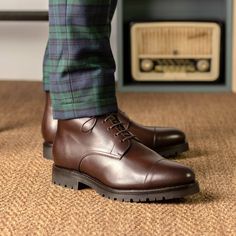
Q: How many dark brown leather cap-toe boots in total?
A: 2